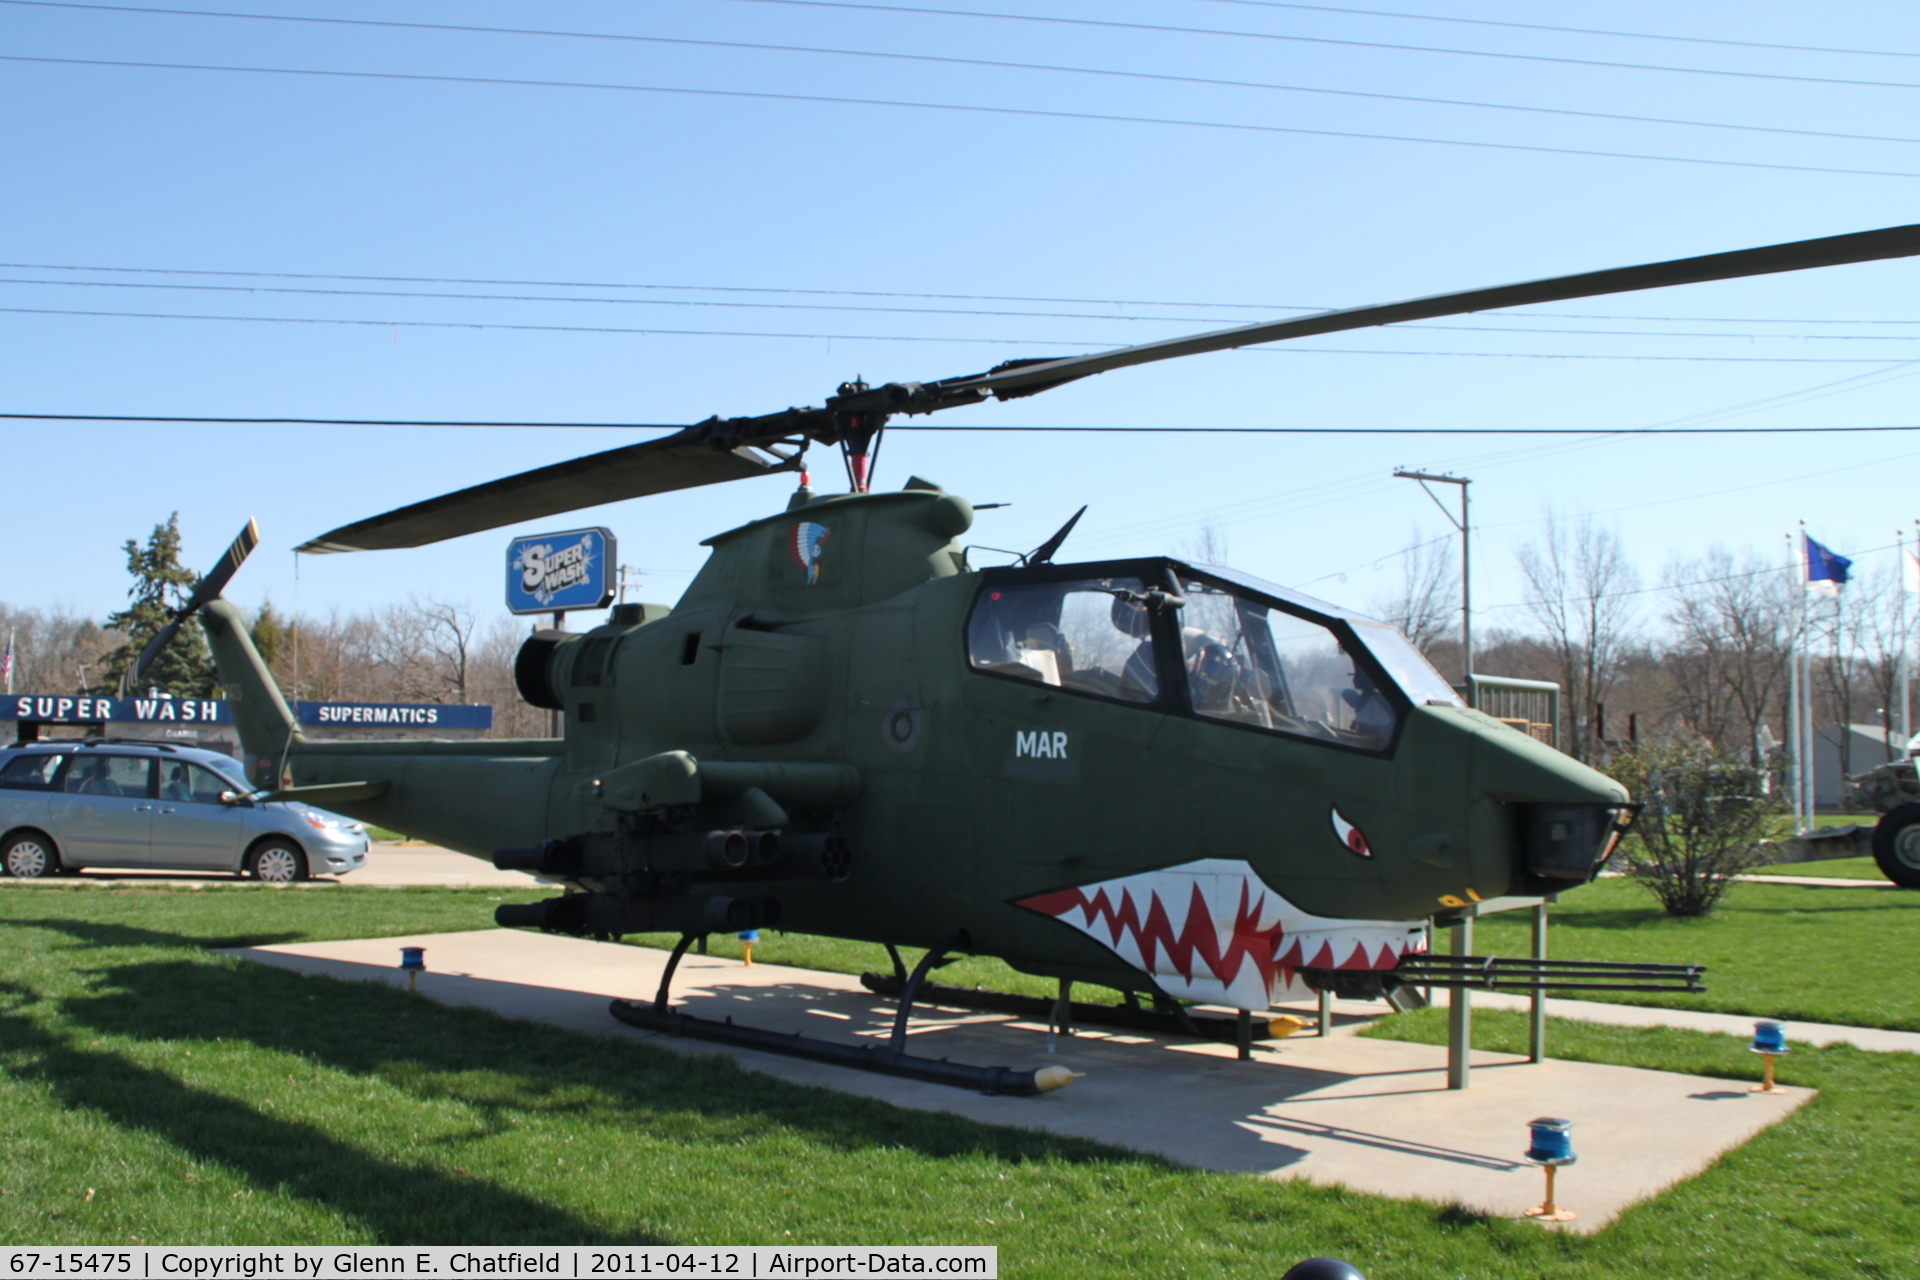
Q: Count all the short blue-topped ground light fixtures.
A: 4